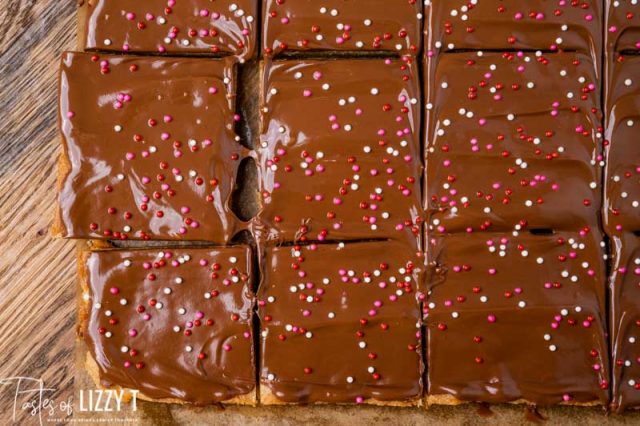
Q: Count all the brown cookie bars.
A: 12